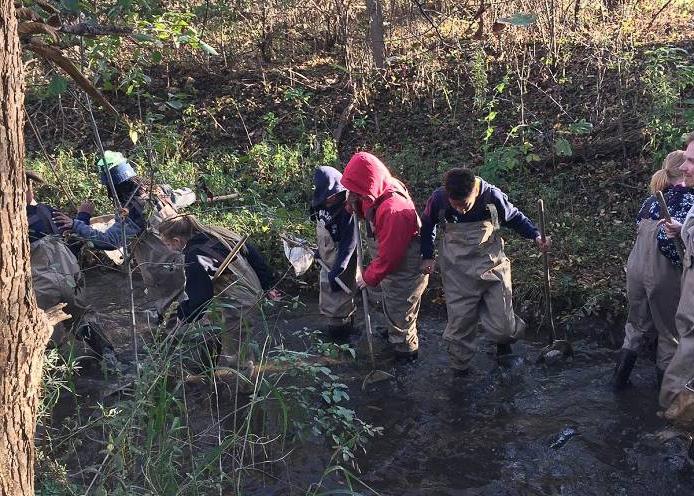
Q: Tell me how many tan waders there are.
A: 8